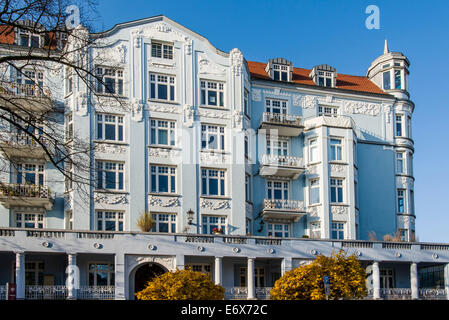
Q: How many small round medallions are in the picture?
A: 10